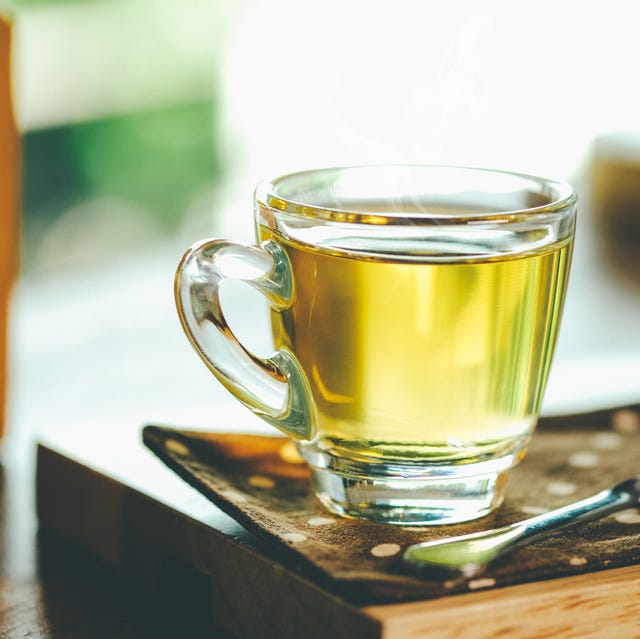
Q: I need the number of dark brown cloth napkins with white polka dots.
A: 1